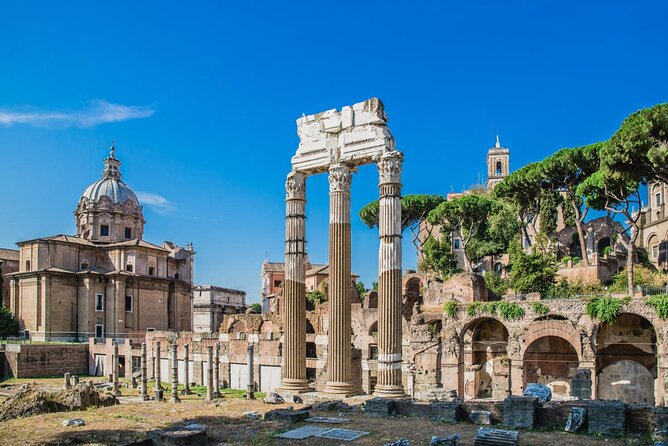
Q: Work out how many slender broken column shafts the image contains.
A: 8